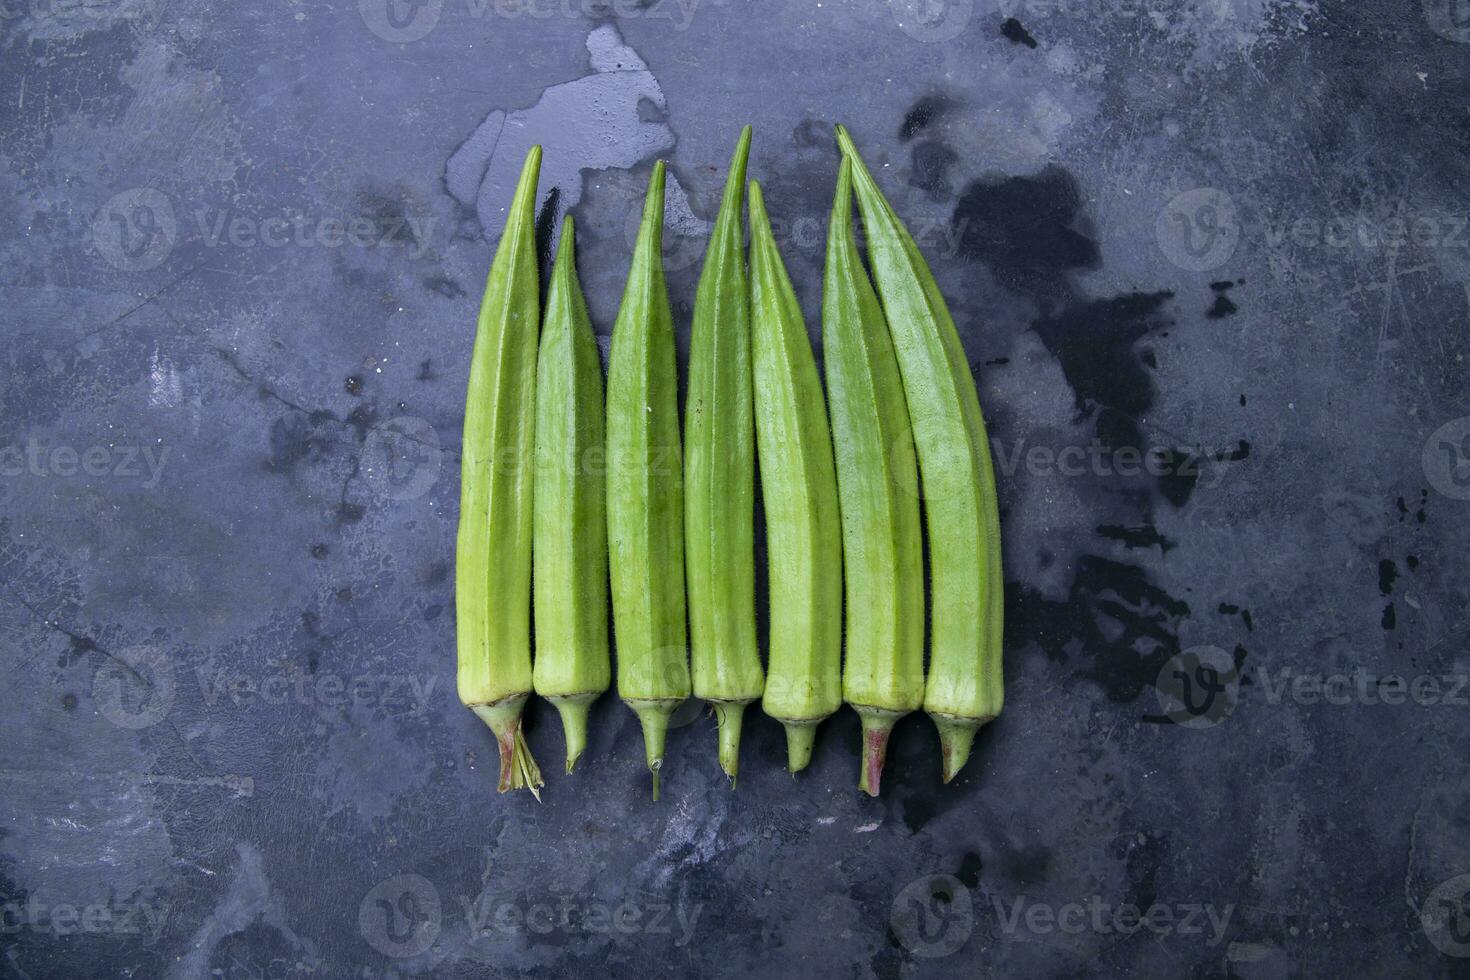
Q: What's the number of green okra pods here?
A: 7